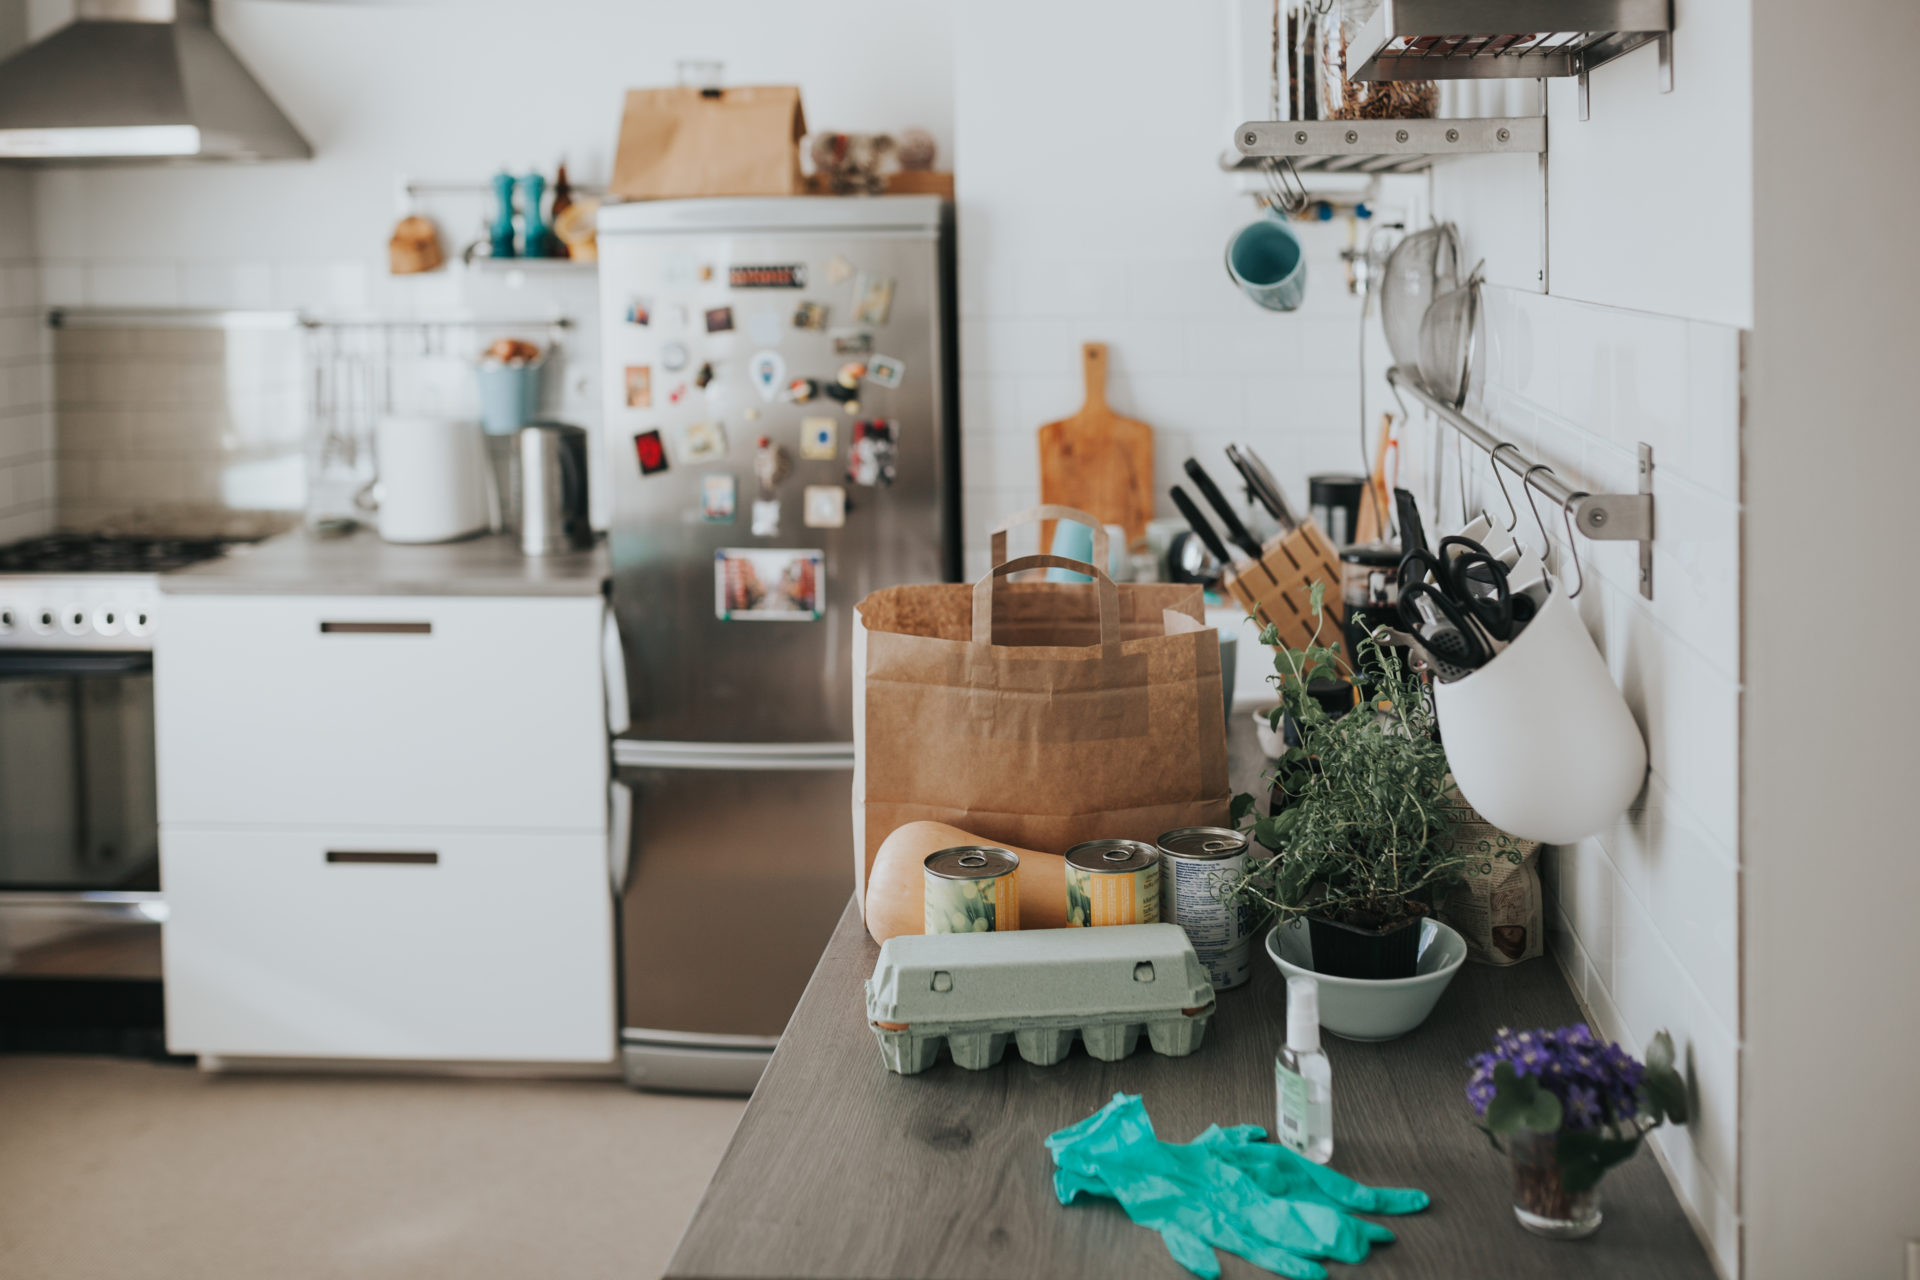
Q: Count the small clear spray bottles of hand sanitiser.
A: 1